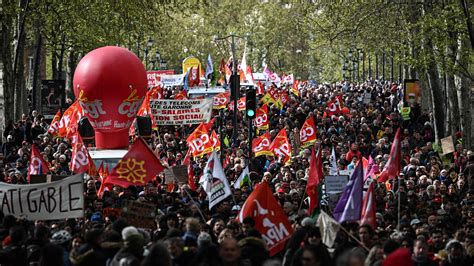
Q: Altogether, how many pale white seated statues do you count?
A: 0